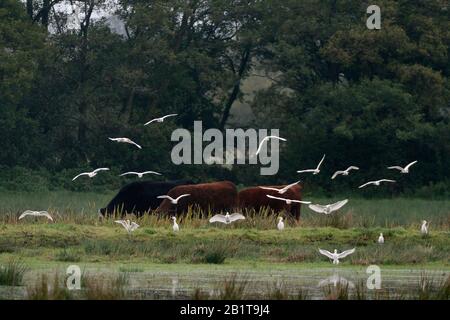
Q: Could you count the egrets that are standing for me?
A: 4